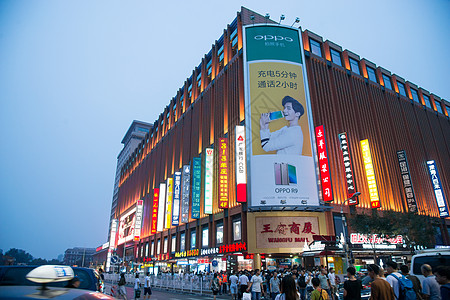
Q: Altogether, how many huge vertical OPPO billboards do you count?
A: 1